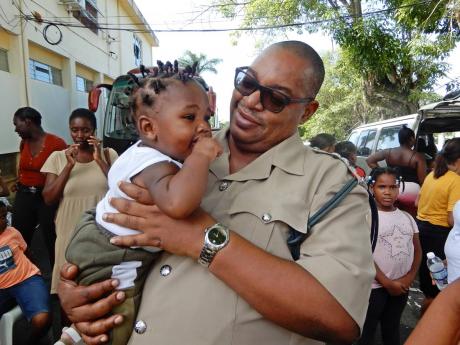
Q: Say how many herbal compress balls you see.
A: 0